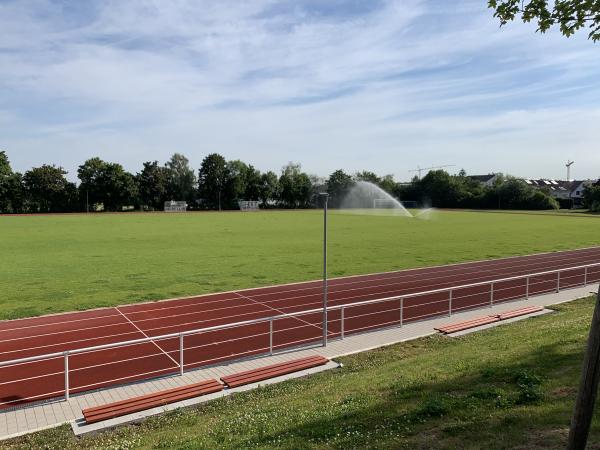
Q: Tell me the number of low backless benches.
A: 4